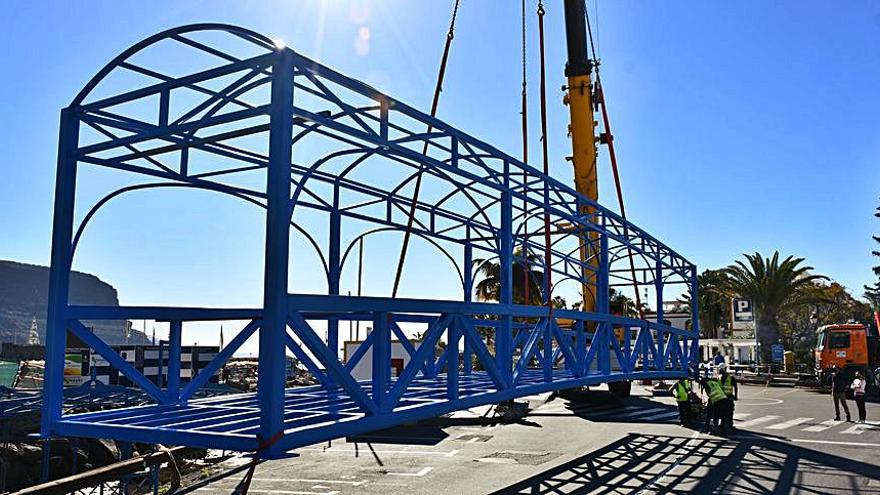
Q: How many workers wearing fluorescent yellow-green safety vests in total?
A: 3